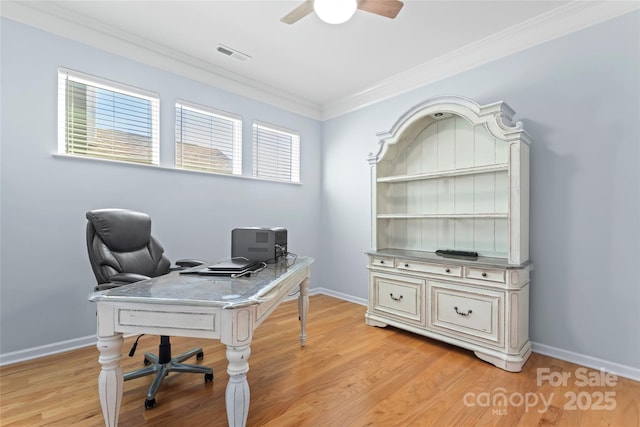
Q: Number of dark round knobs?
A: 4